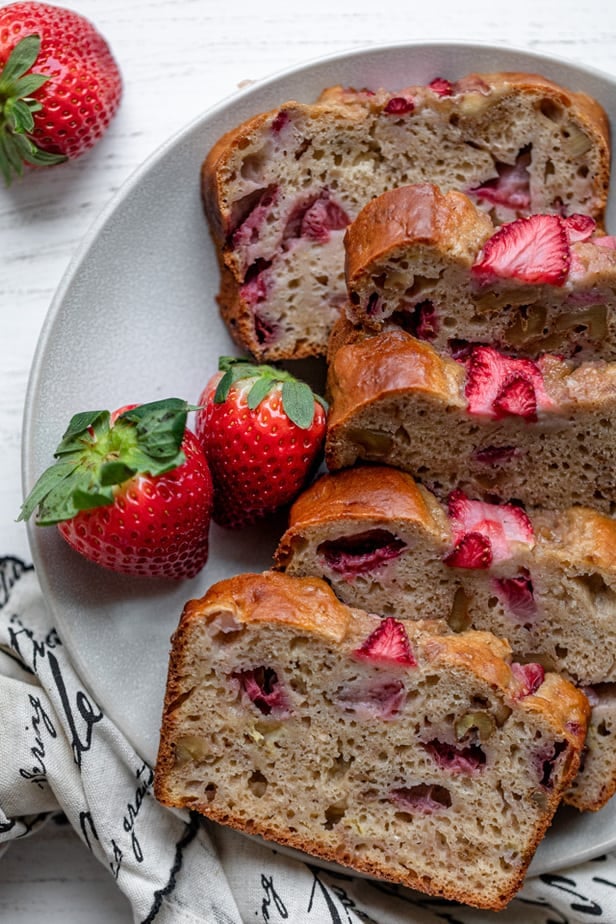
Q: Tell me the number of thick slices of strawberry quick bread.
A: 5